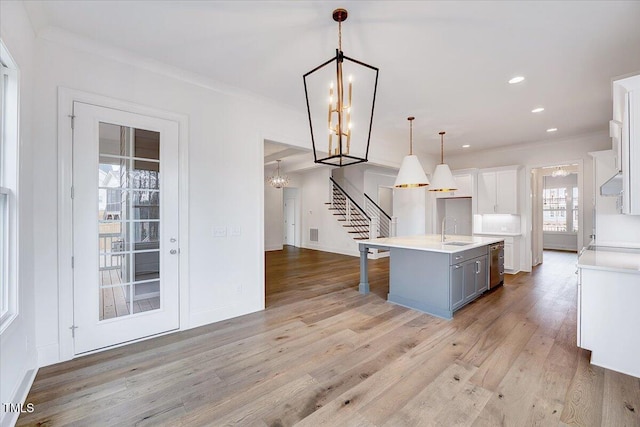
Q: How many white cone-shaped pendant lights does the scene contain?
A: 2